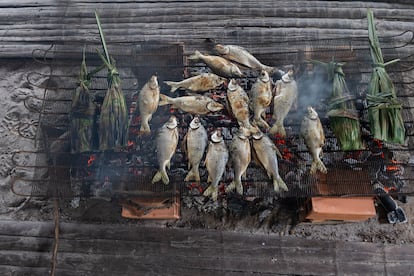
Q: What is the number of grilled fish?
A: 14